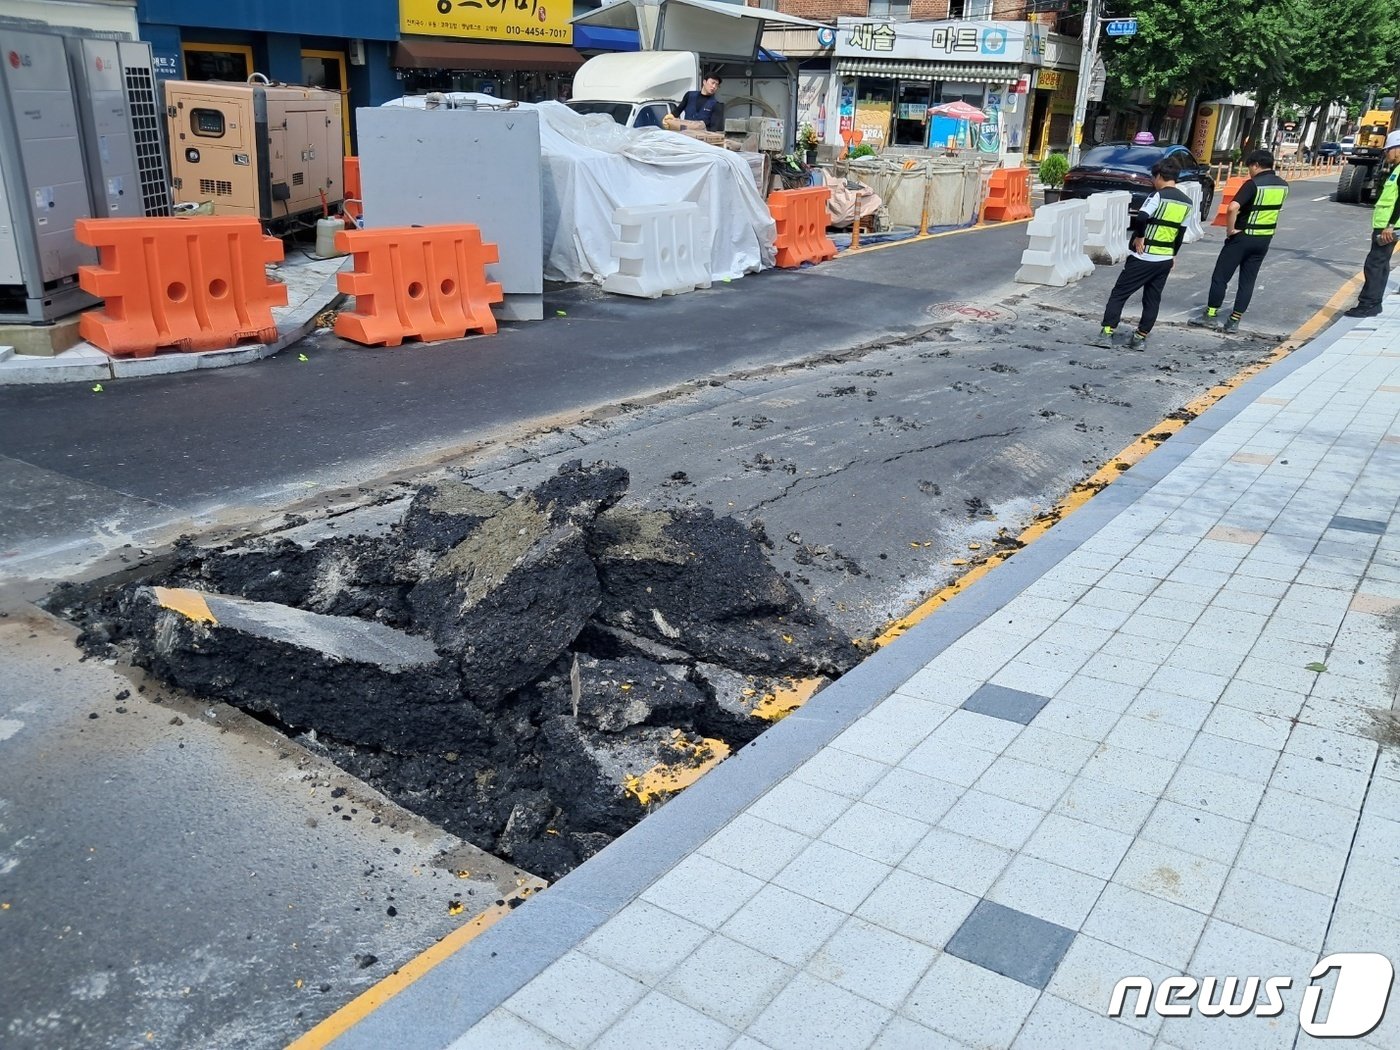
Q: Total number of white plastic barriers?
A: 4